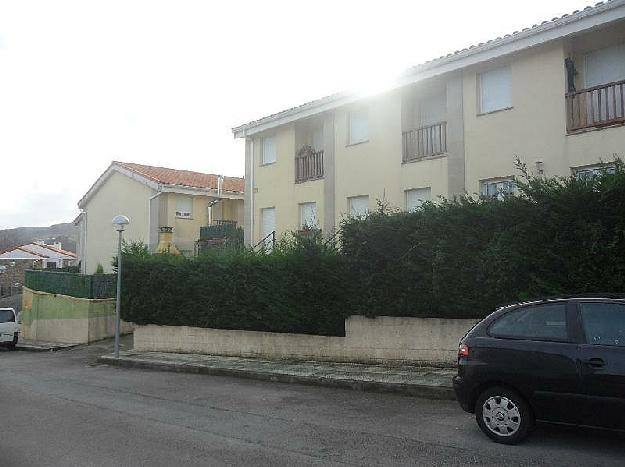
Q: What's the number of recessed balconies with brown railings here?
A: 3